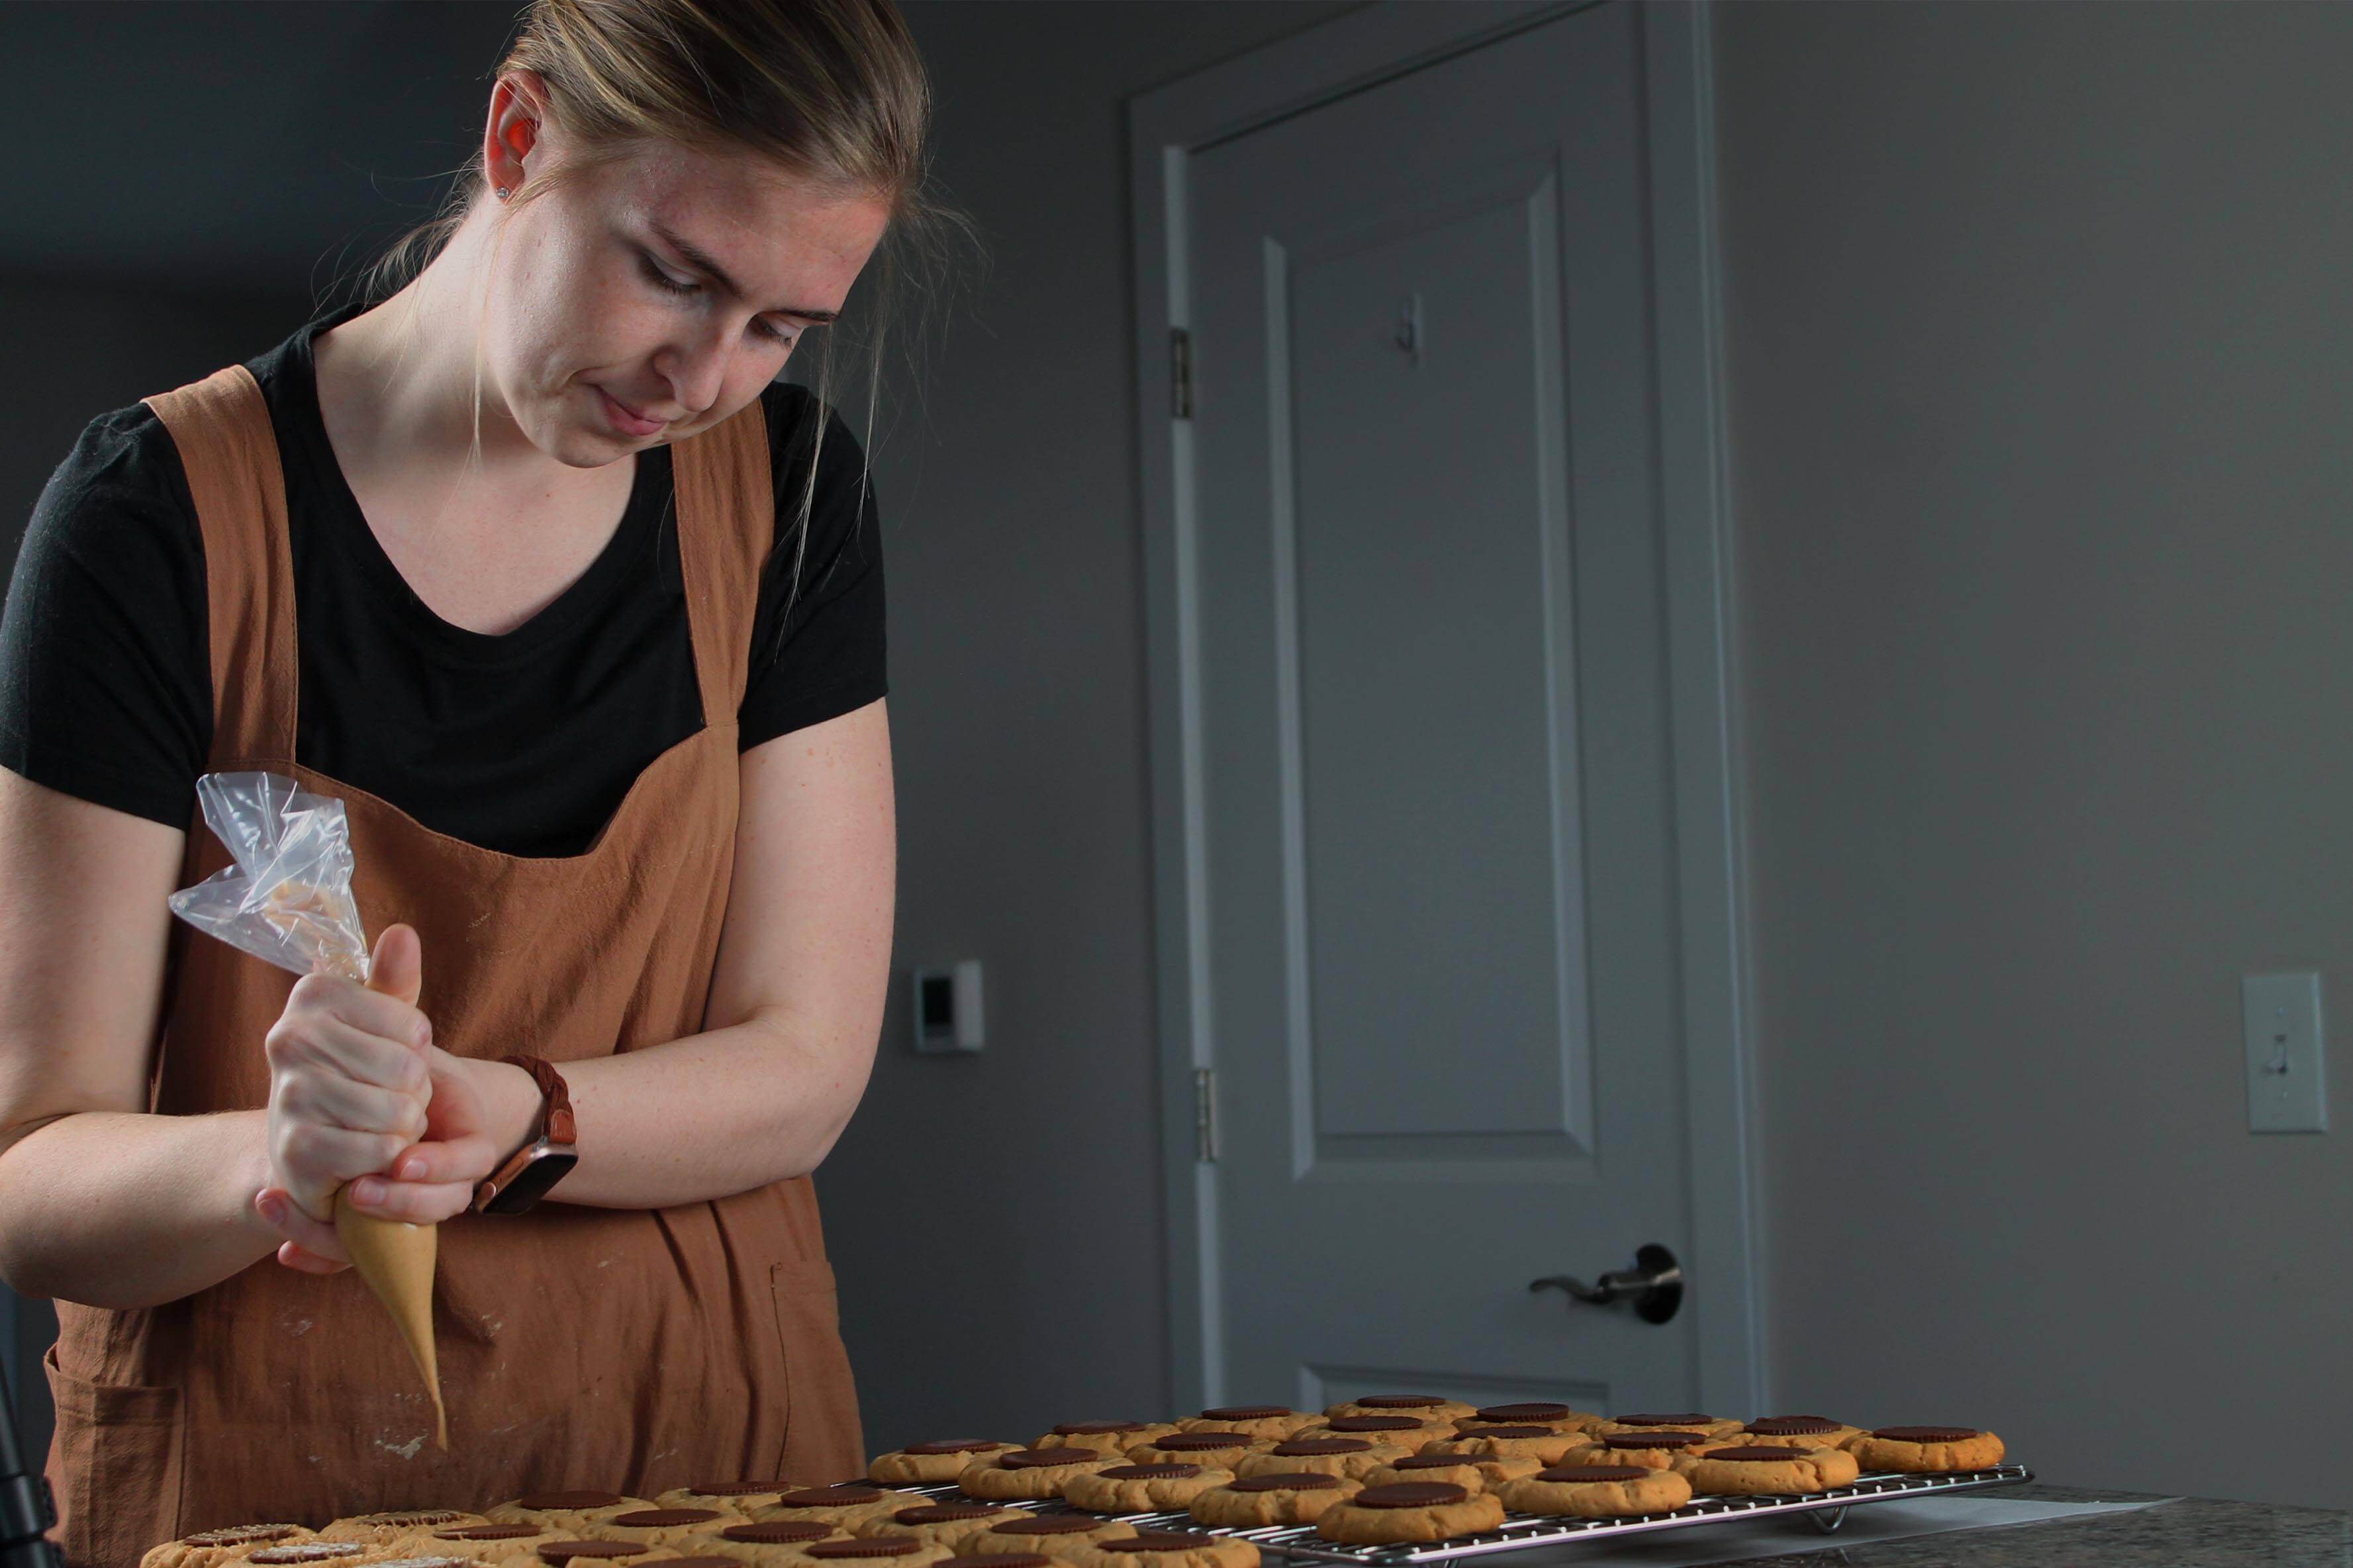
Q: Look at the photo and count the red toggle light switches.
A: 0